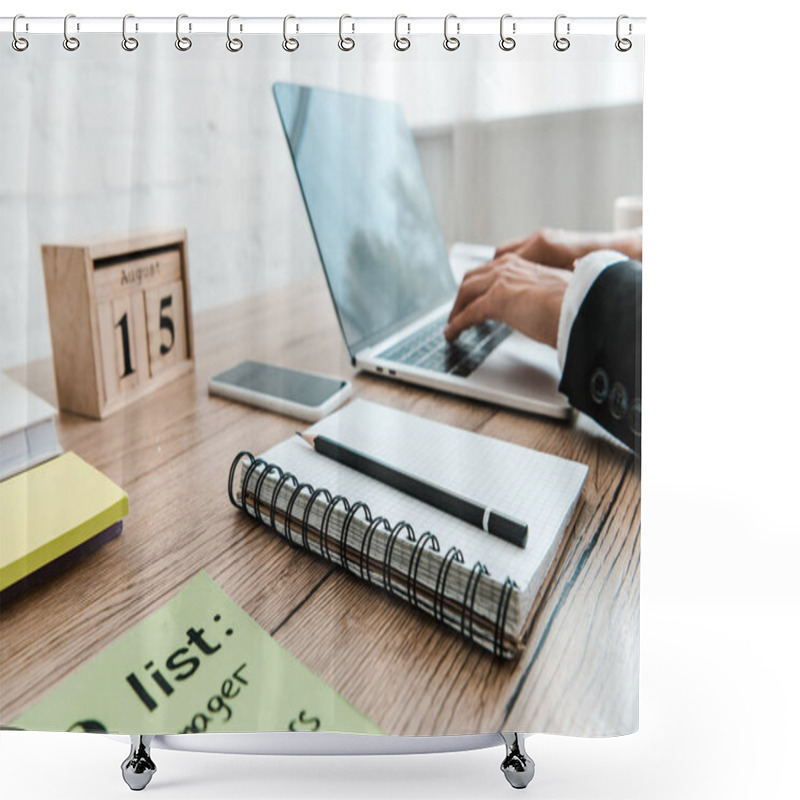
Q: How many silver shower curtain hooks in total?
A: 12